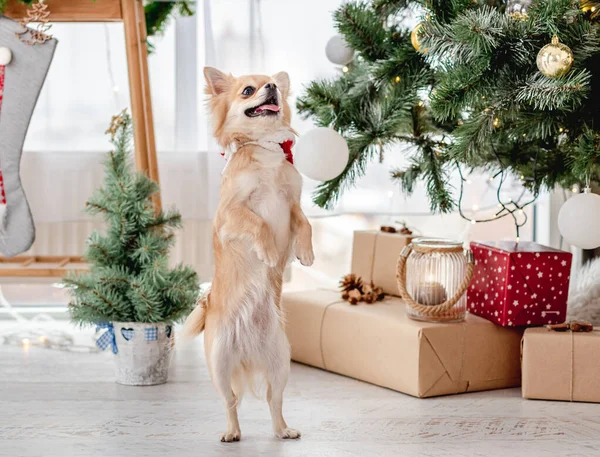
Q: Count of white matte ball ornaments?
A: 3